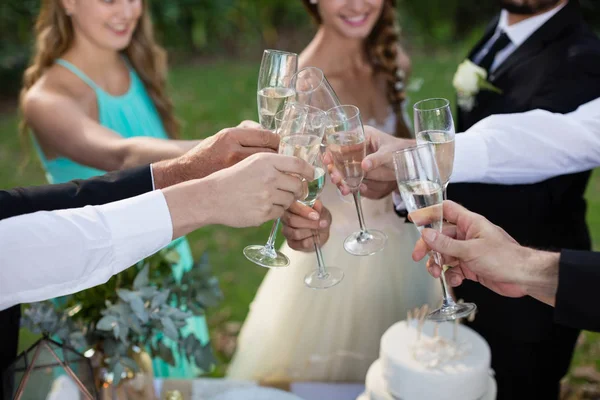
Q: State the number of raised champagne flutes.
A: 7